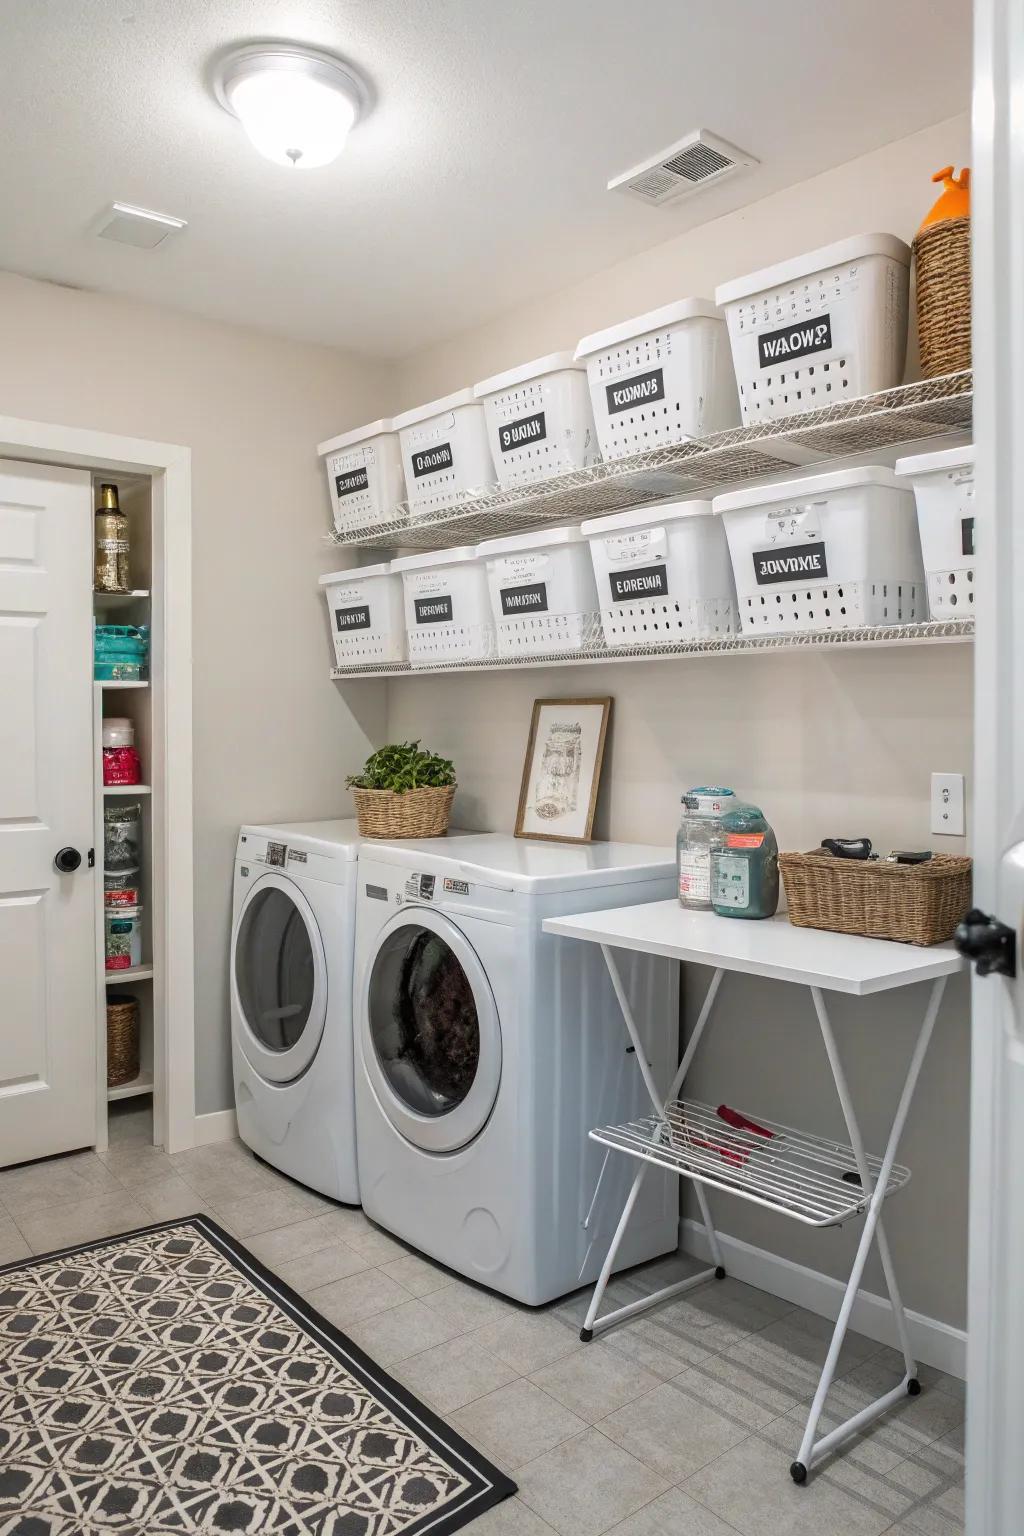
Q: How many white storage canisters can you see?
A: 11